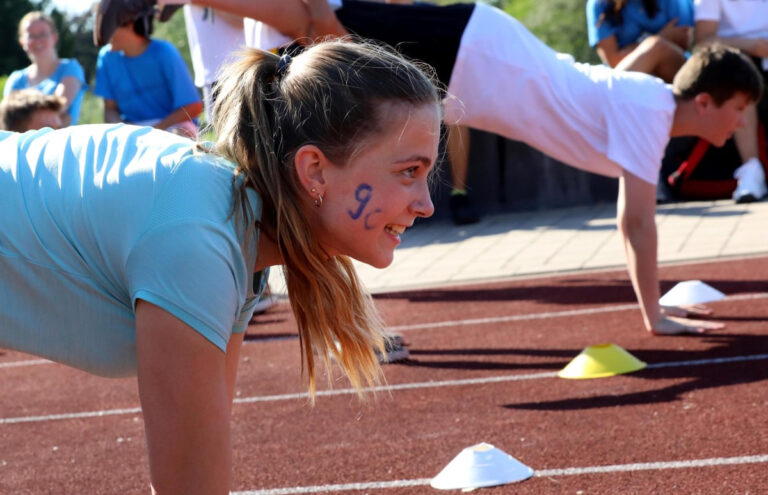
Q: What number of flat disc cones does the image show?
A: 3